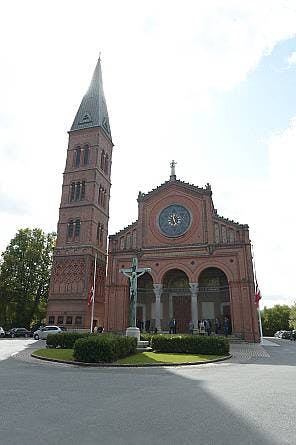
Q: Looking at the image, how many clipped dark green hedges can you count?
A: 3